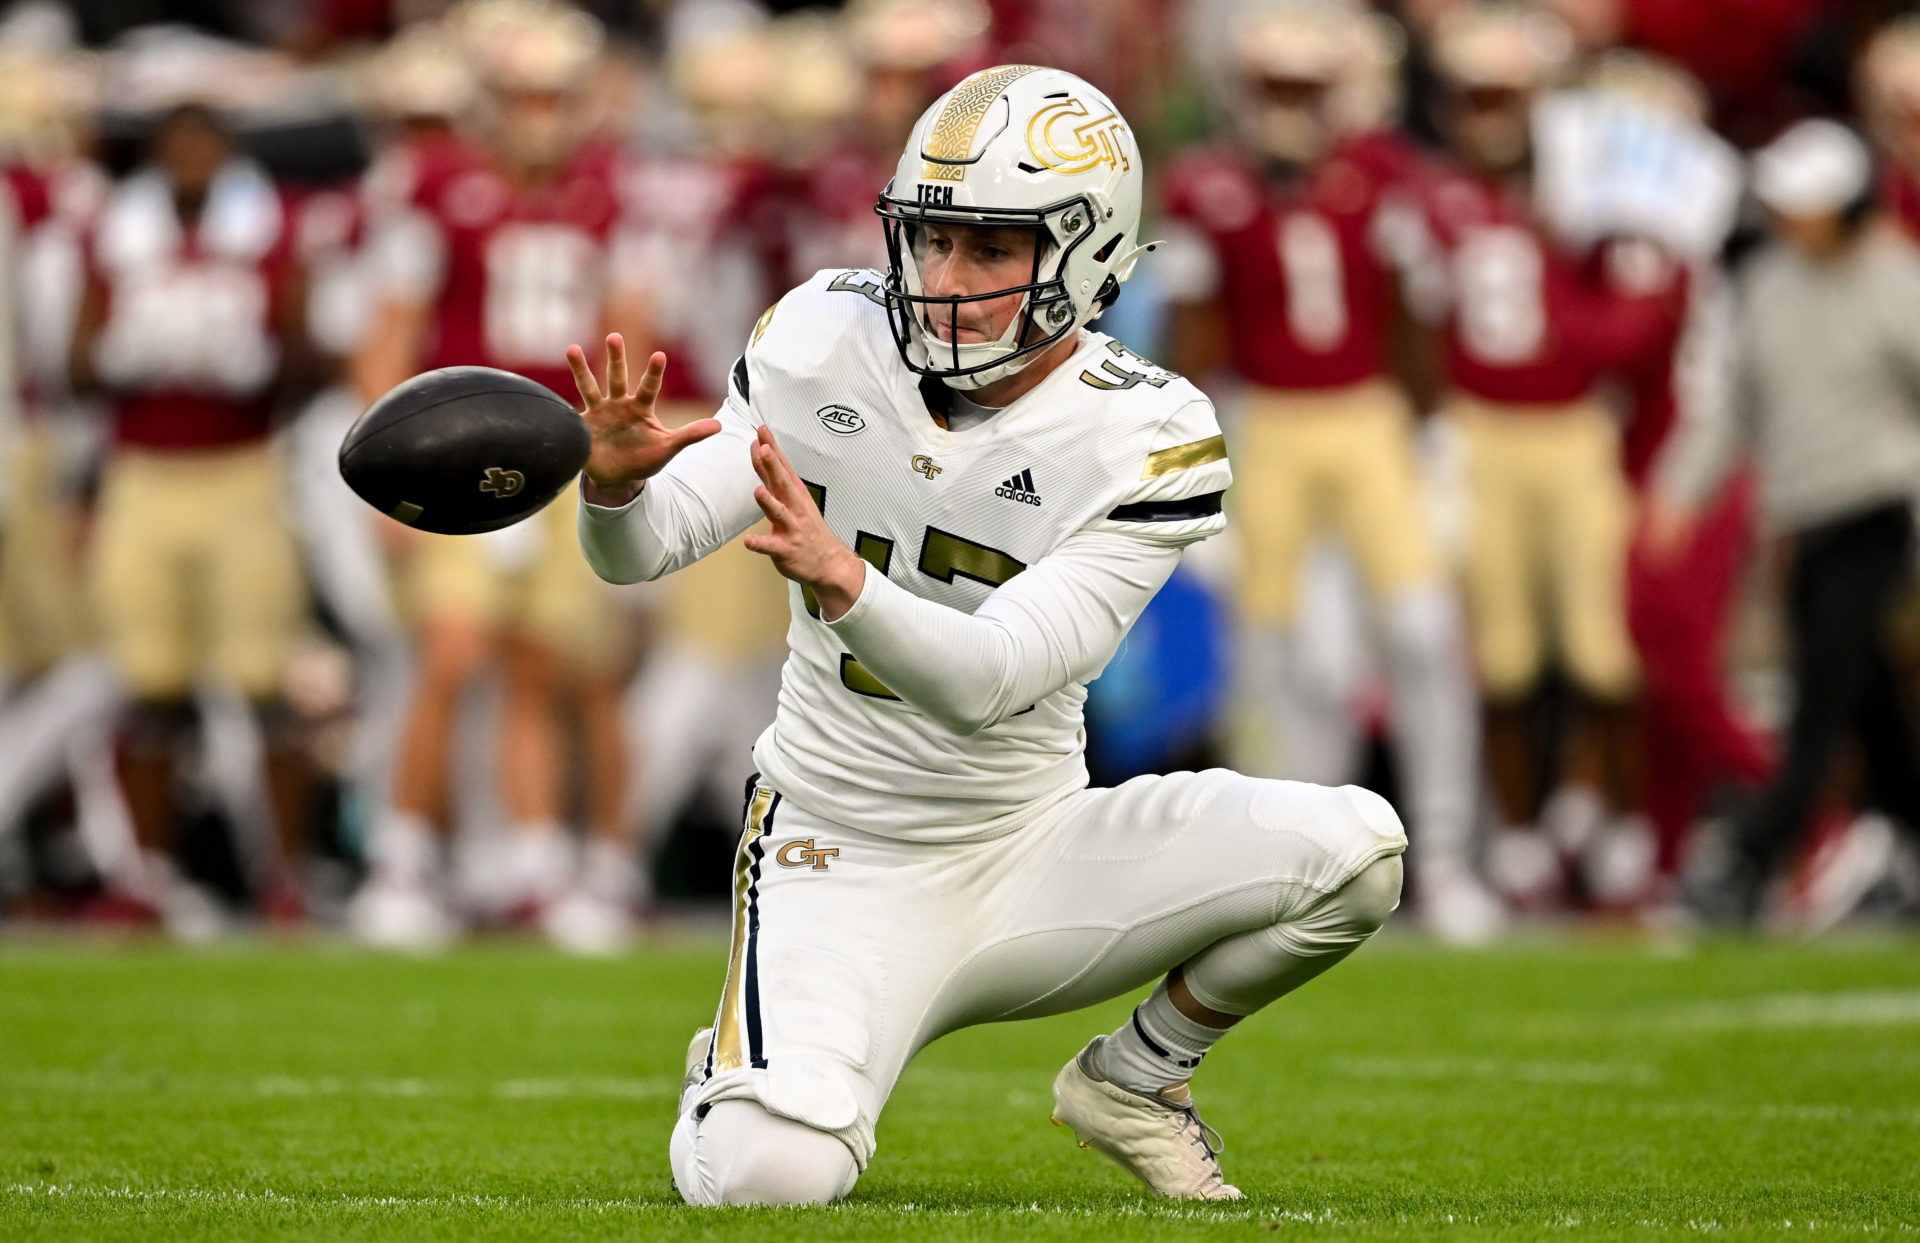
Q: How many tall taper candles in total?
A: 0